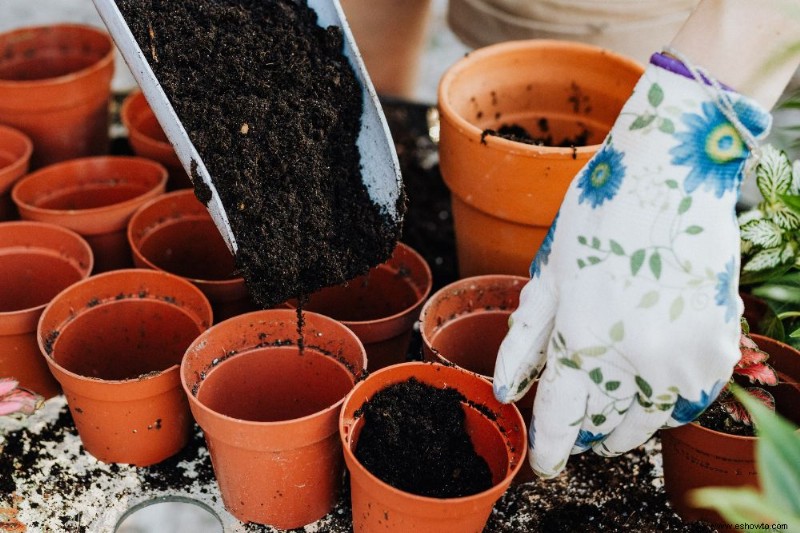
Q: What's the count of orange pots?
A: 13